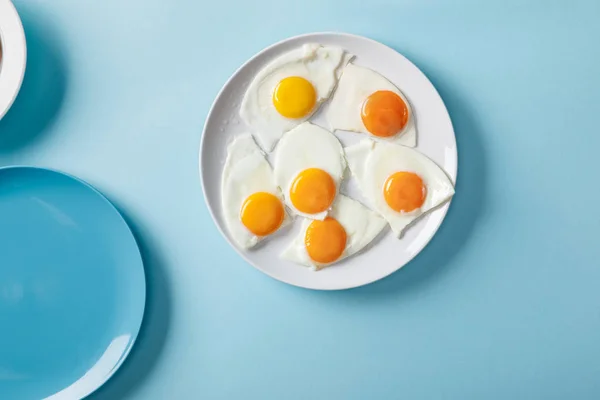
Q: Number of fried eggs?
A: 6